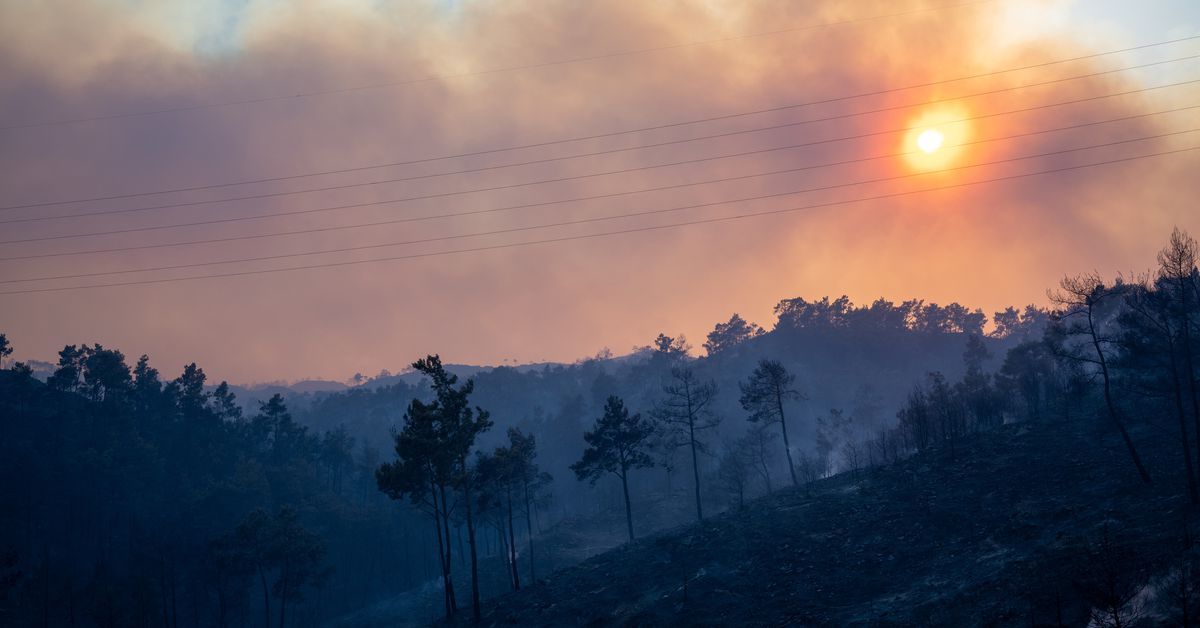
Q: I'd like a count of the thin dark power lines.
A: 7